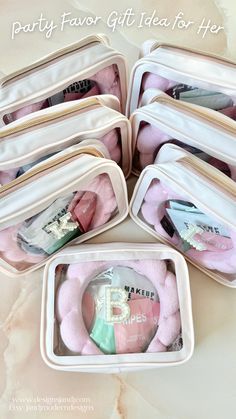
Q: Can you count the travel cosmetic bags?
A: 7